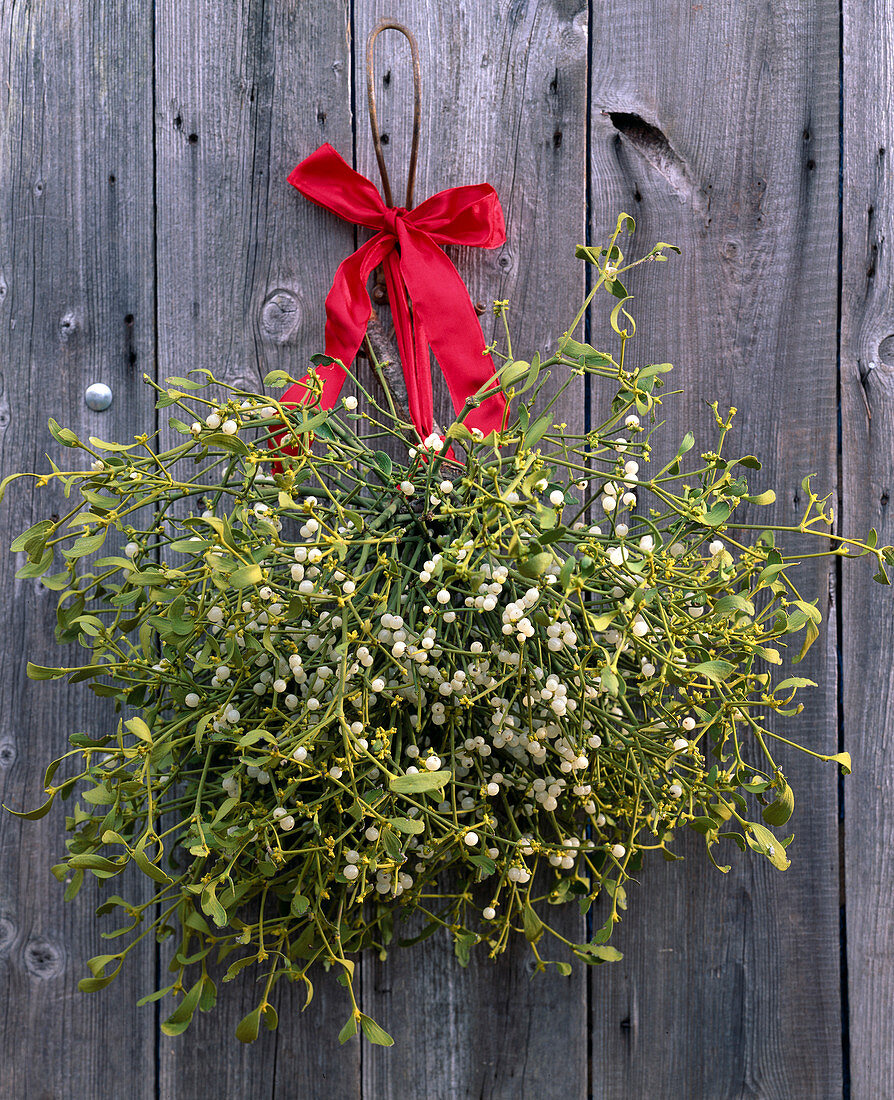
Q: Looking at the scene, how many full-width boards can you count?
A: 3